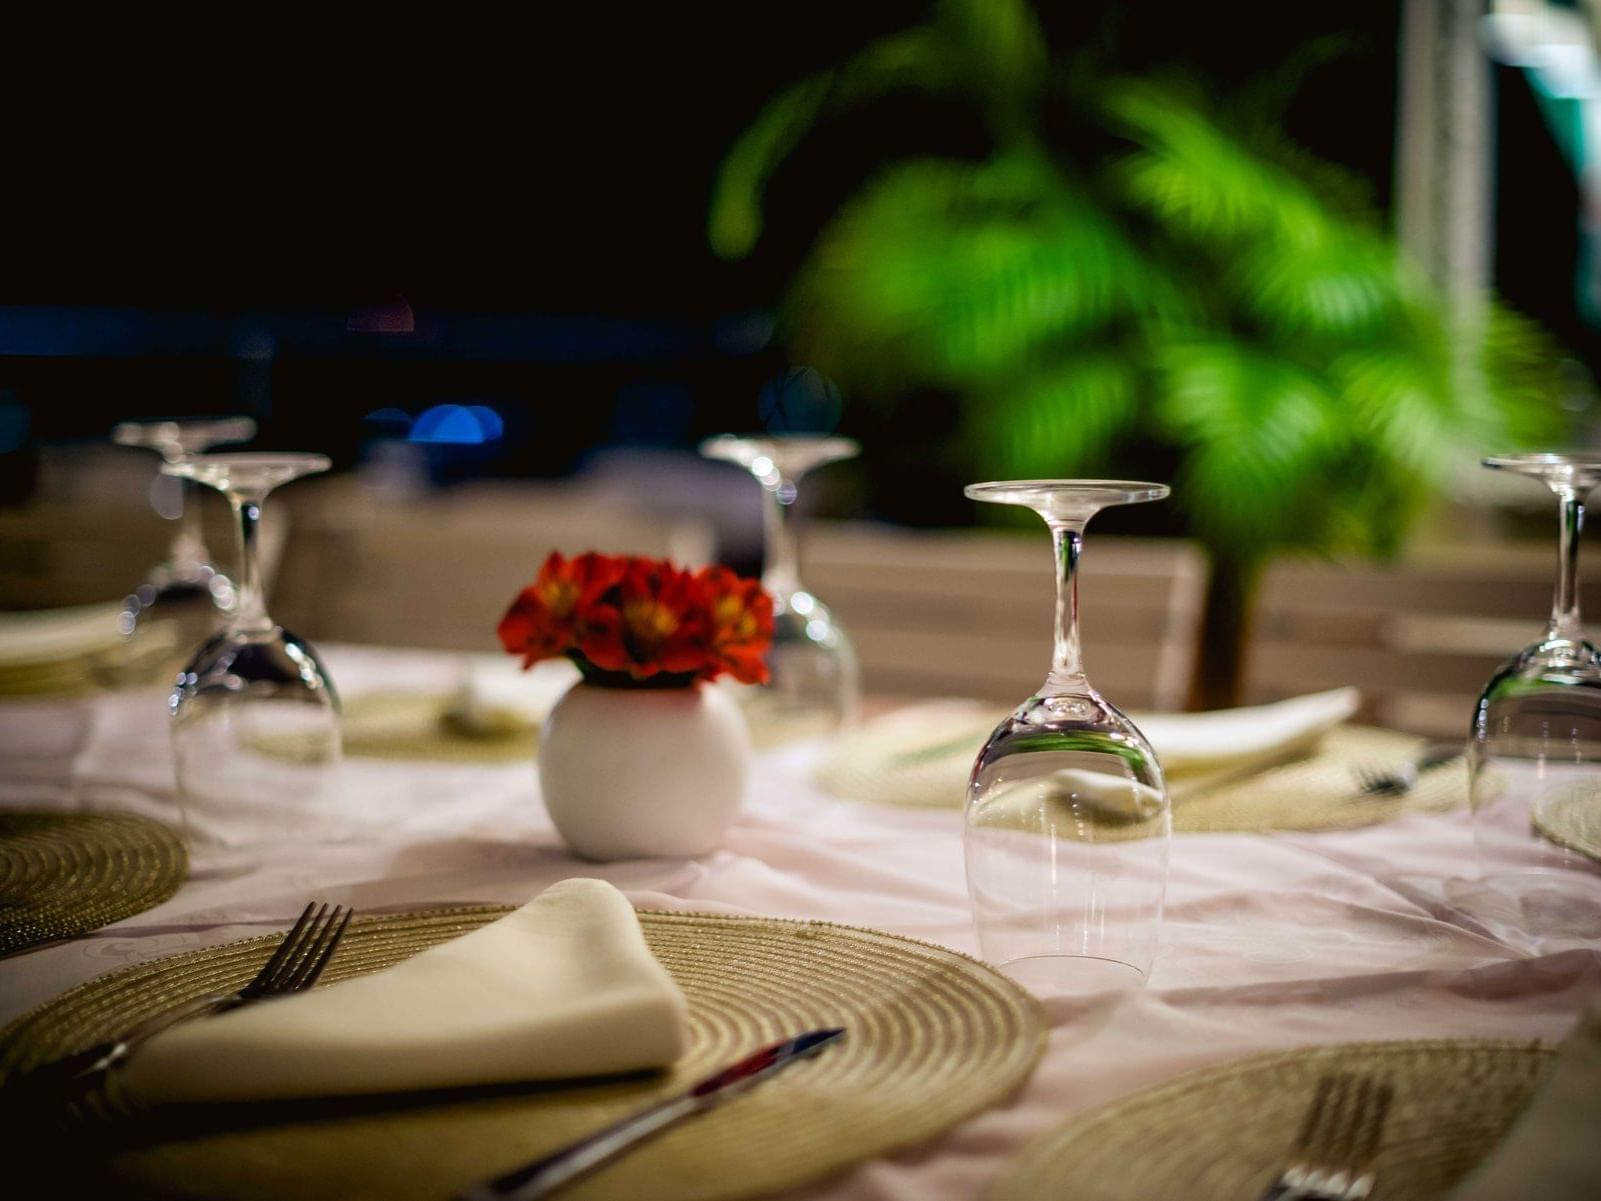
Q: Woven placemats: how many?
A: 7